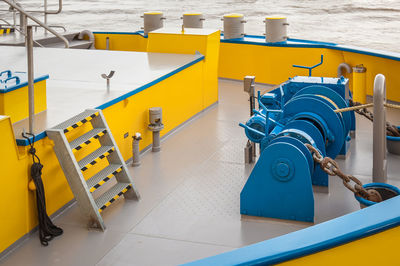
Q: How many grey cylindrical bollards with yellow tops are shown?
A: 4